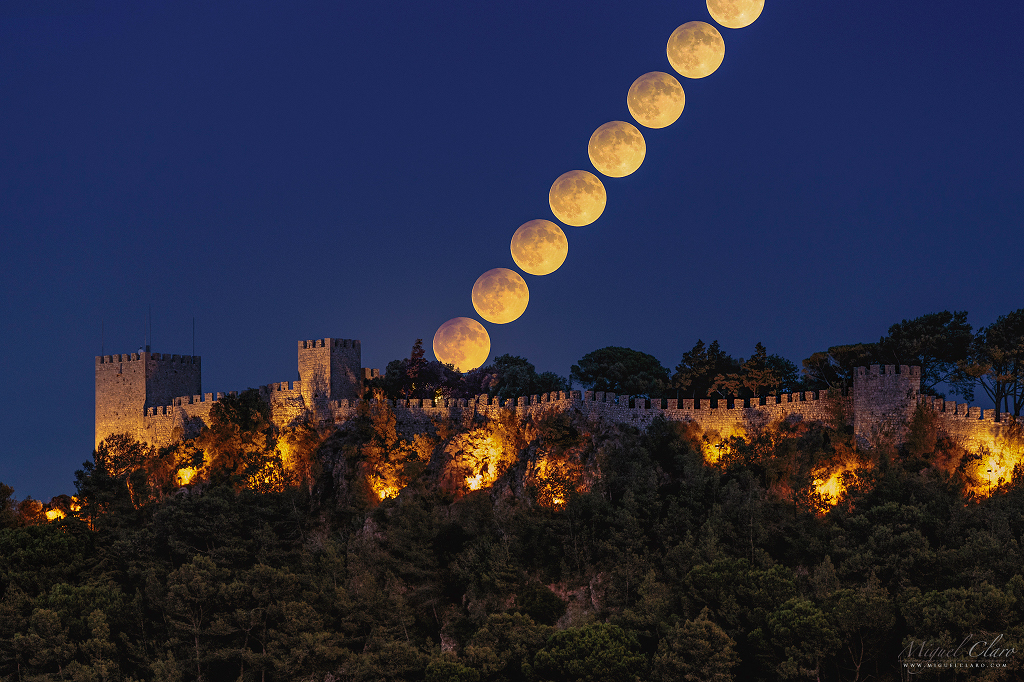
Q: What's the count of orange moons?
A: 8